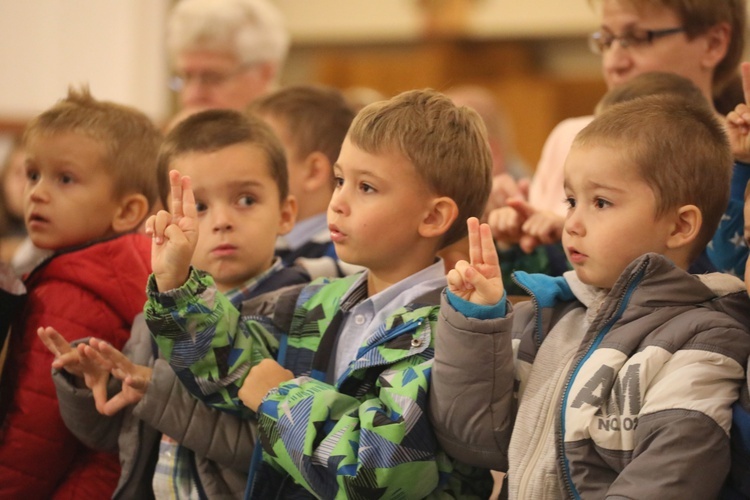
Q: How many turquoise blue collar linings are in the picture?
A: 1